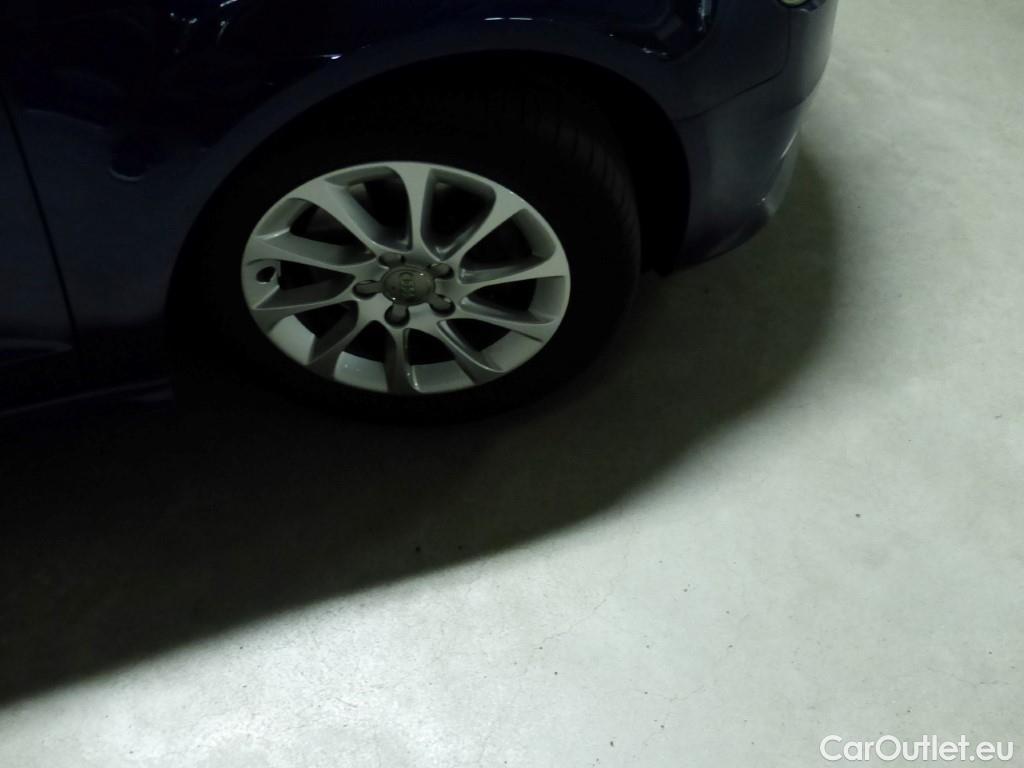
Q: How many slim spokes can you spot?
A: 10